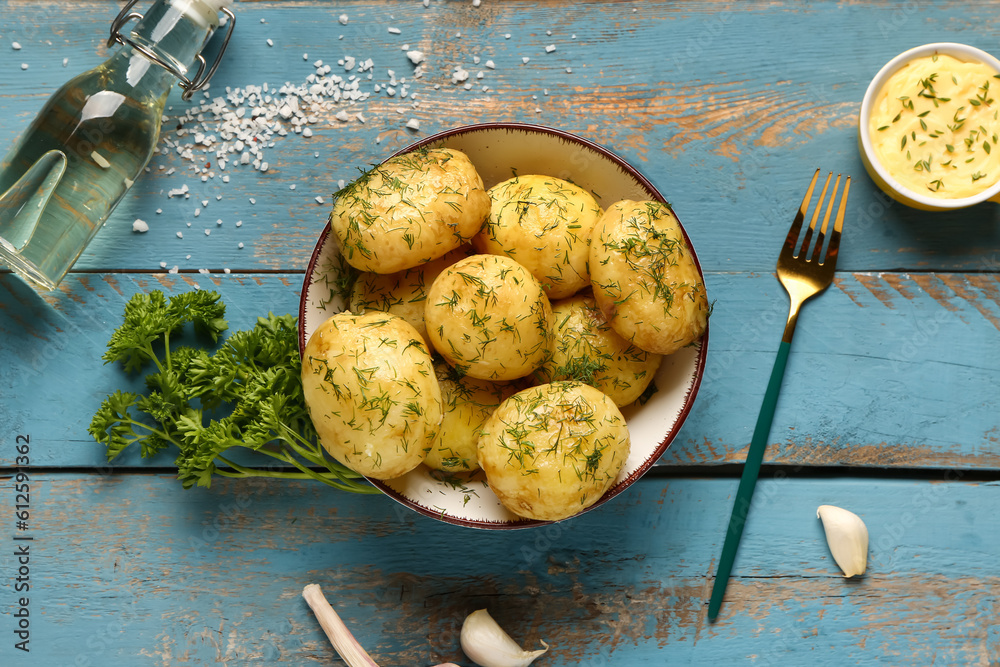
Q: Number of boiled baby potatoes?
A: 9